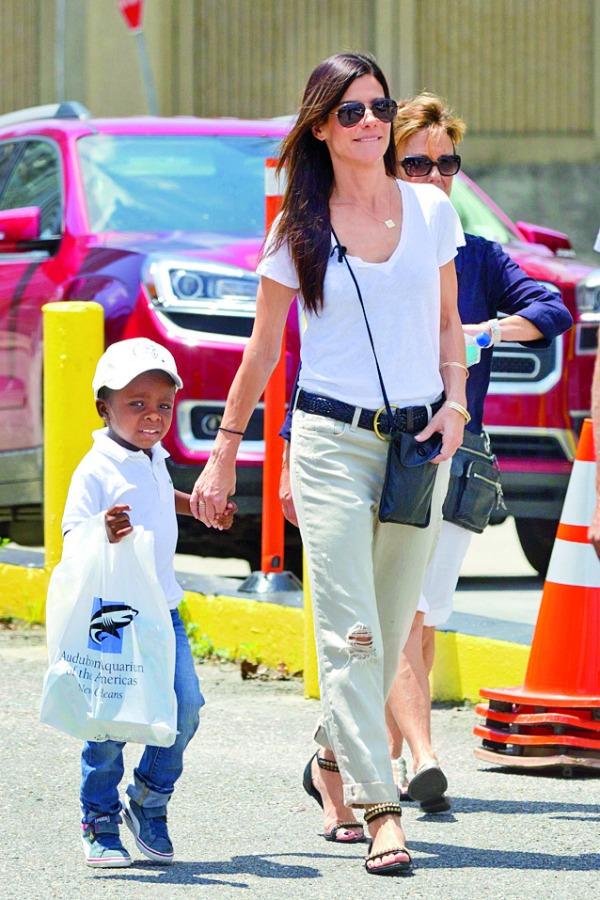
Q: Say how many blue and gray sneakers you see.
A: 2